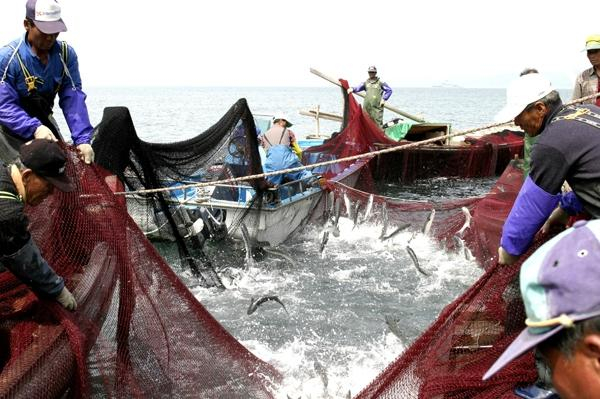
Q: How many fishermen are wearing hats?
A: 7